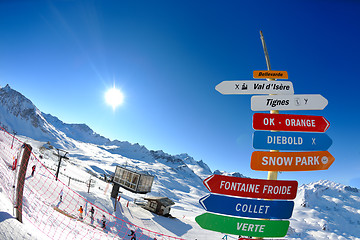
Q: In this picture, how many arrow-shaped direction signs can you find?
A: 8